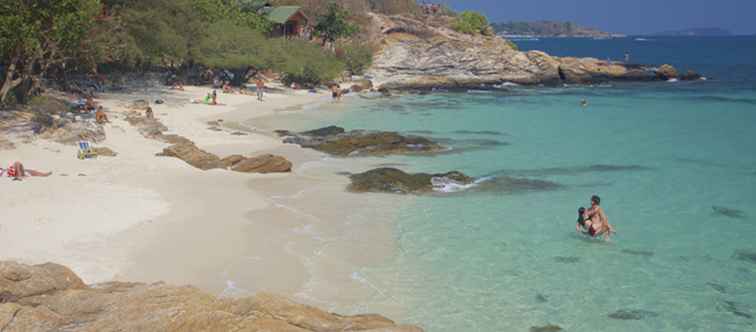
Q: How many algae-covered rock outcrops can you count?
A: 2